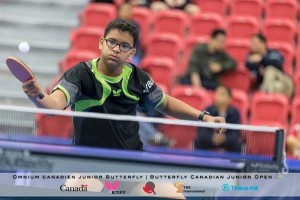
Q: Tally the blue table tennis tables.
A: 1